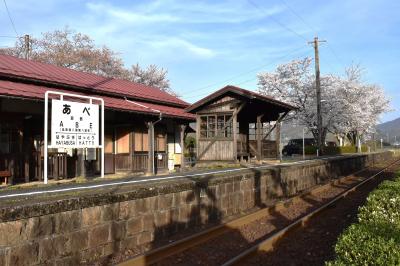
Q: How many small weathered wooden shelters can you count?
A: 1